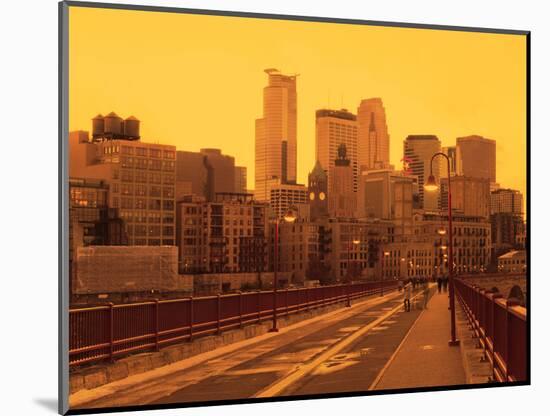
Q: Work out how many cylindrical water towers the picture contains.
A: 3